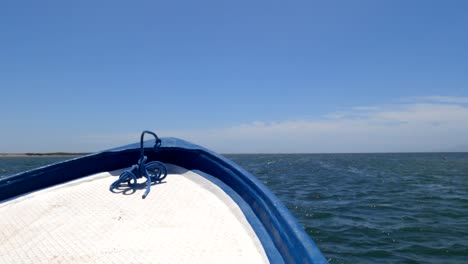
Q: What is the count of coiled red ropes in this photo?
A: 0